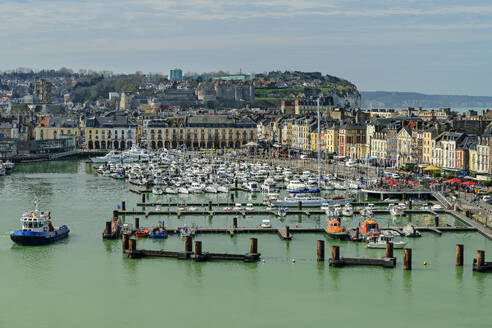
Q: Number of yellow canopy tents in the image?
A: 1